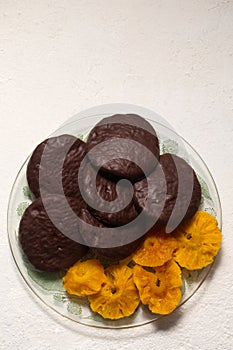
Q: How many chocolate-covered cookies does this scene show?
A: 6